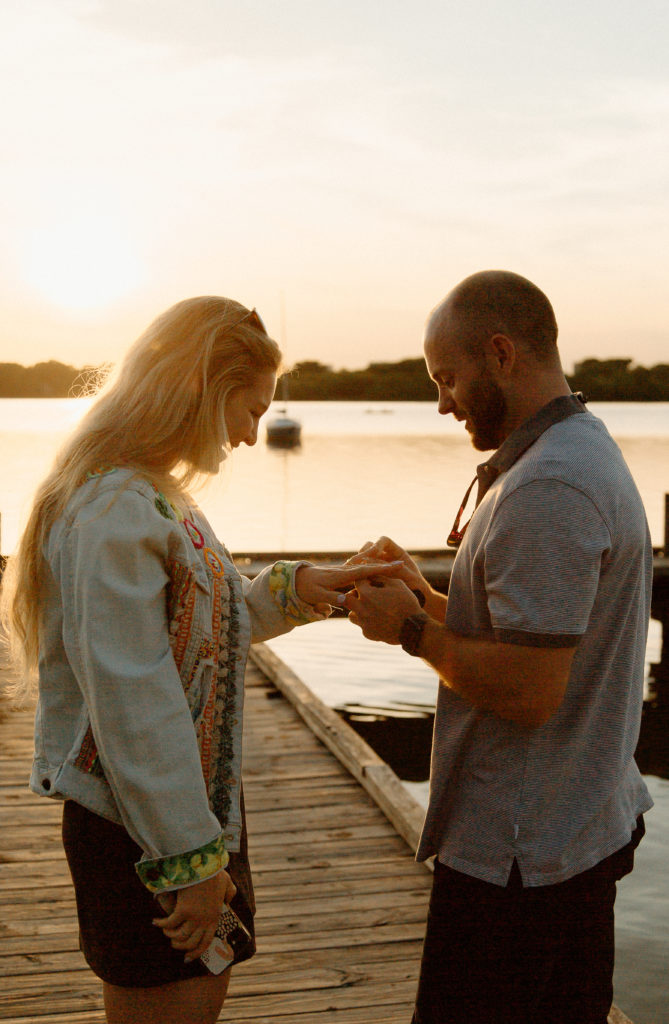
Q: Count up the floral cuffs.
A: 2